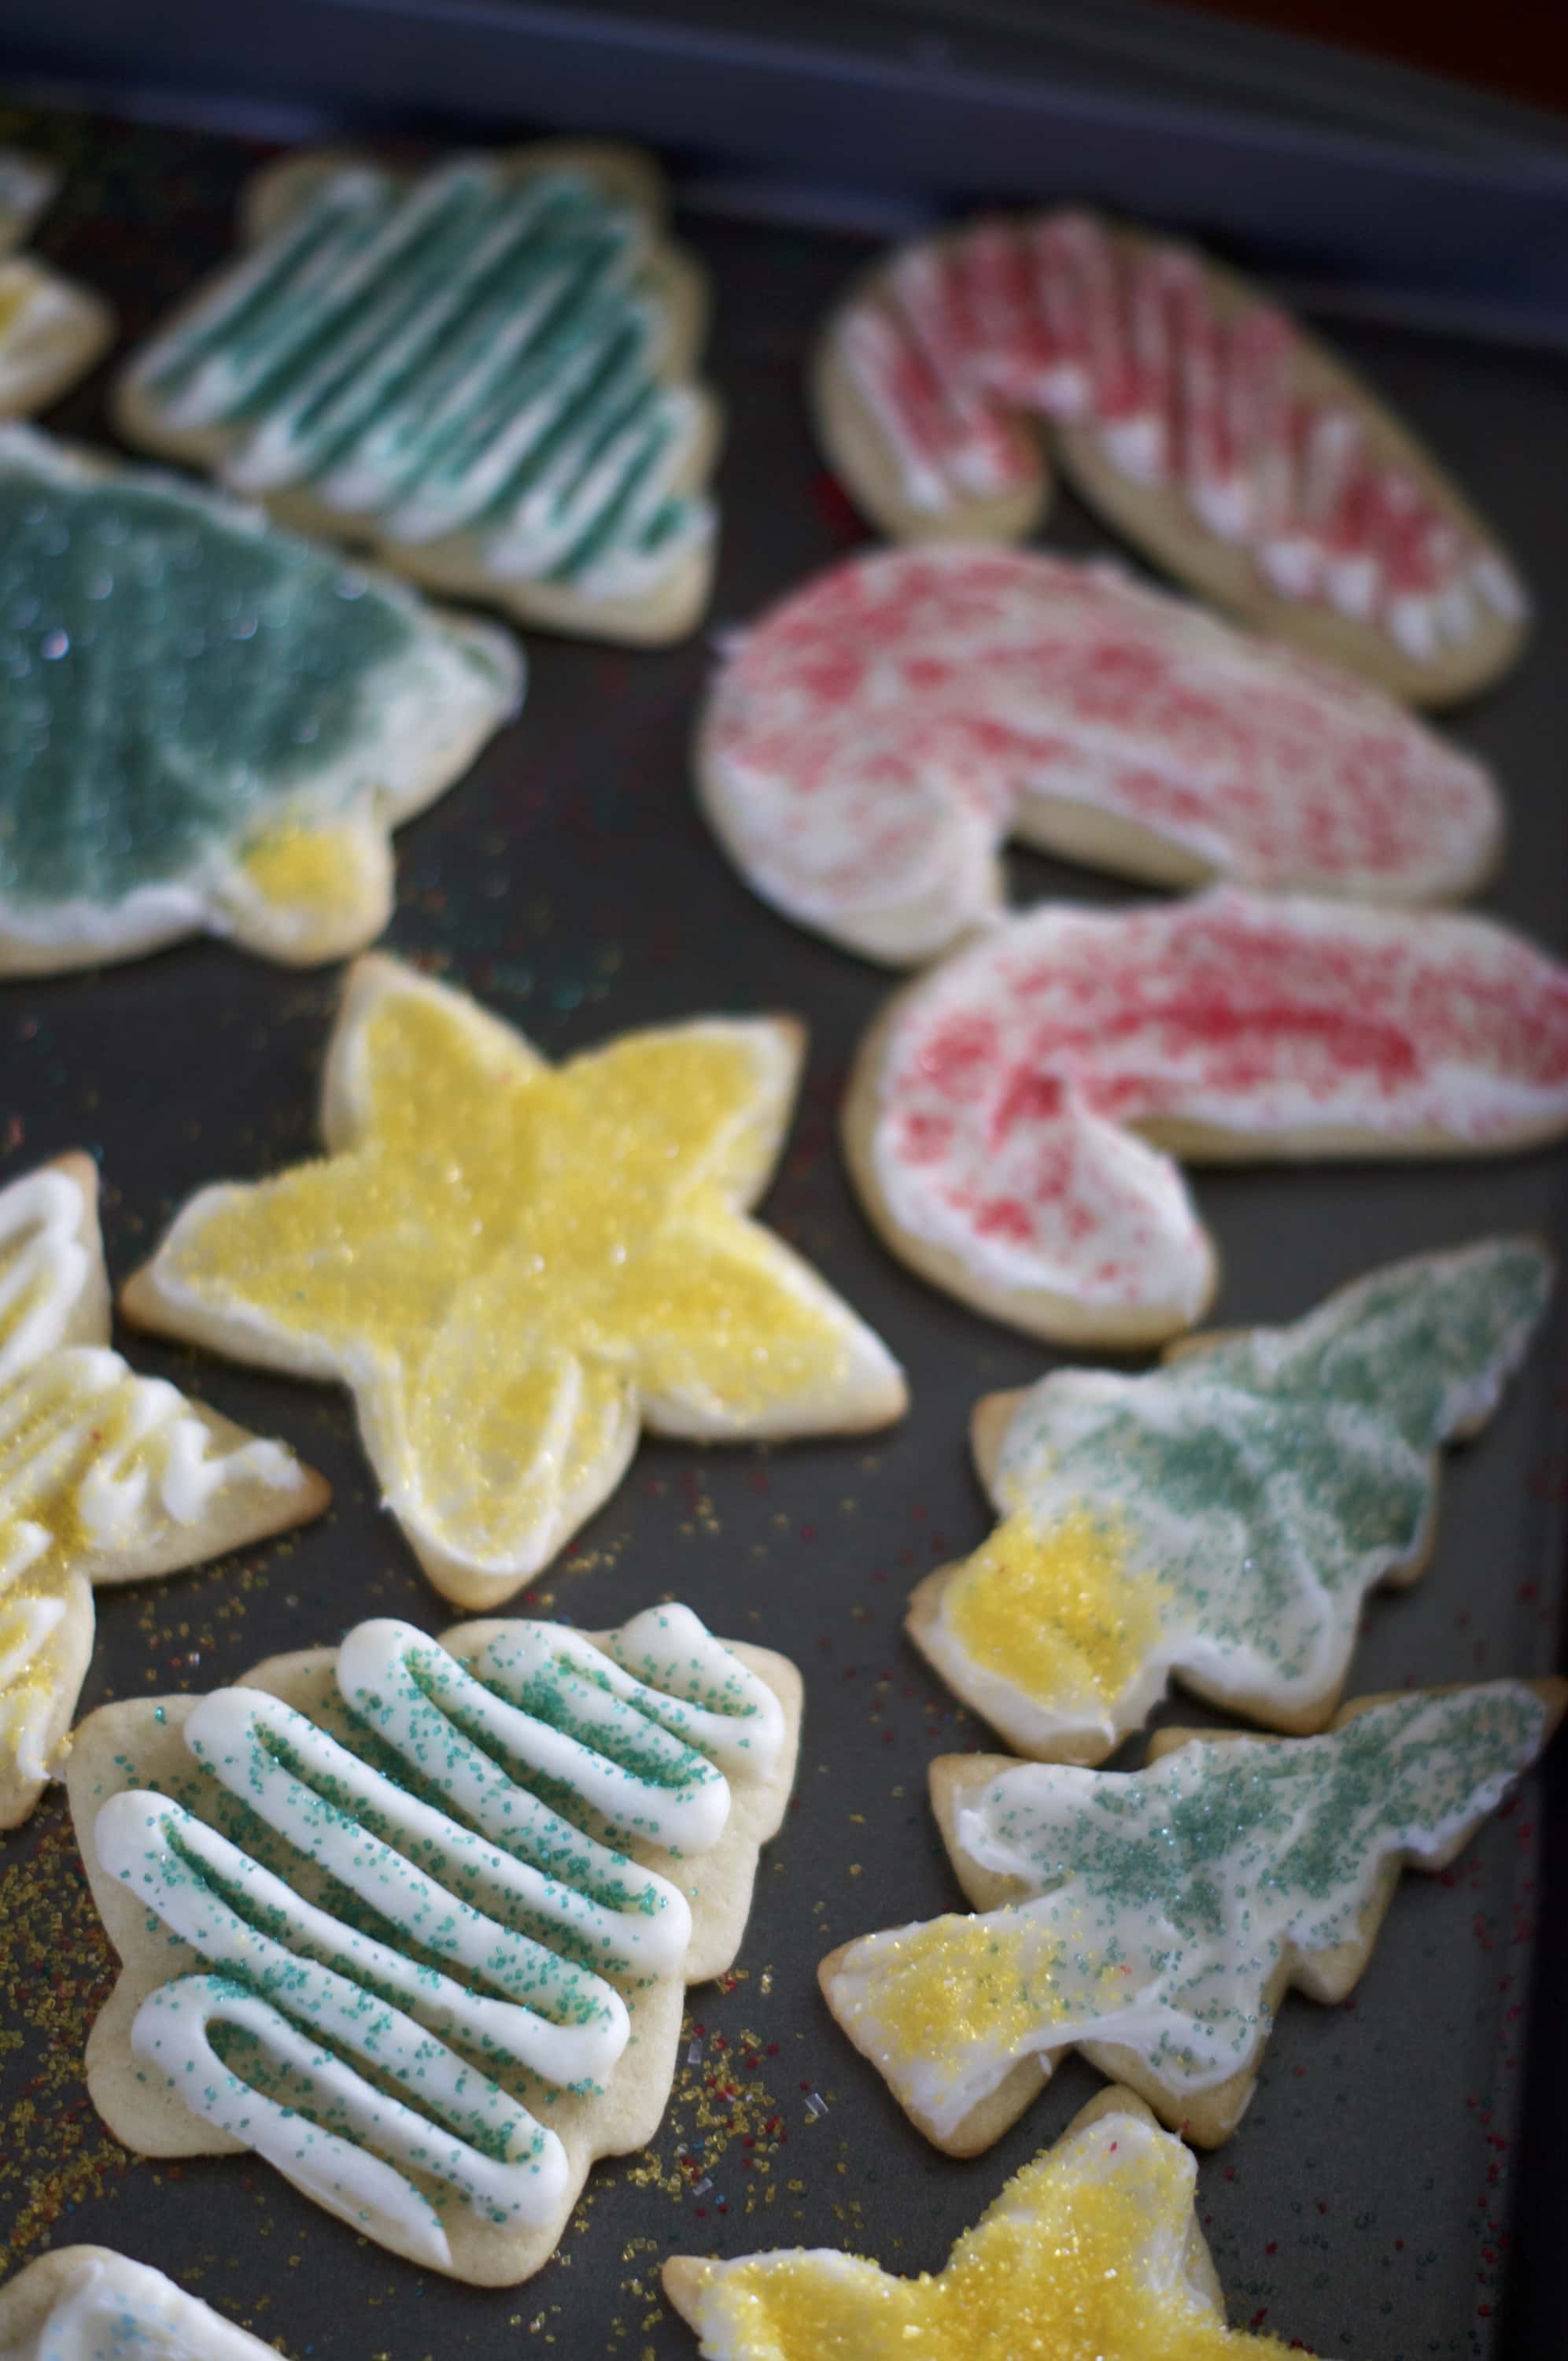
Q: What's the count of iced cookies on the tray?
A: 13